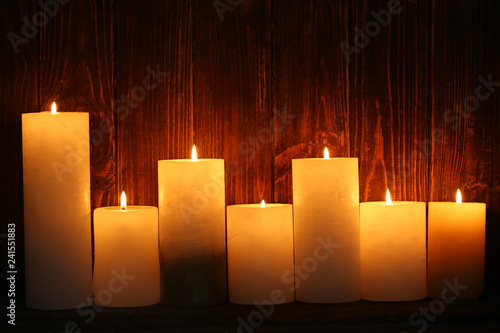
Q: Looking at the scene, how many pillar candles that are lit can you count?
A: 7